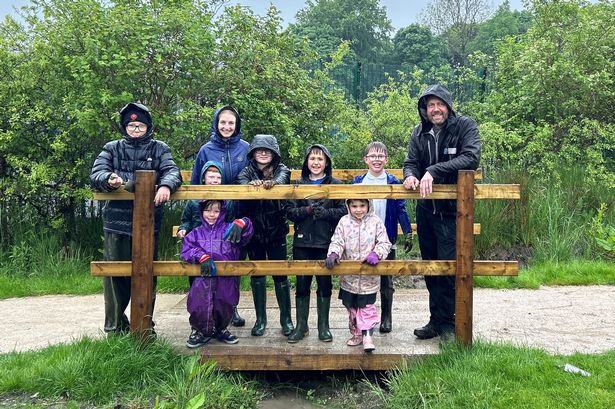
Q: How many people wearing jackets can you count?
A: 9